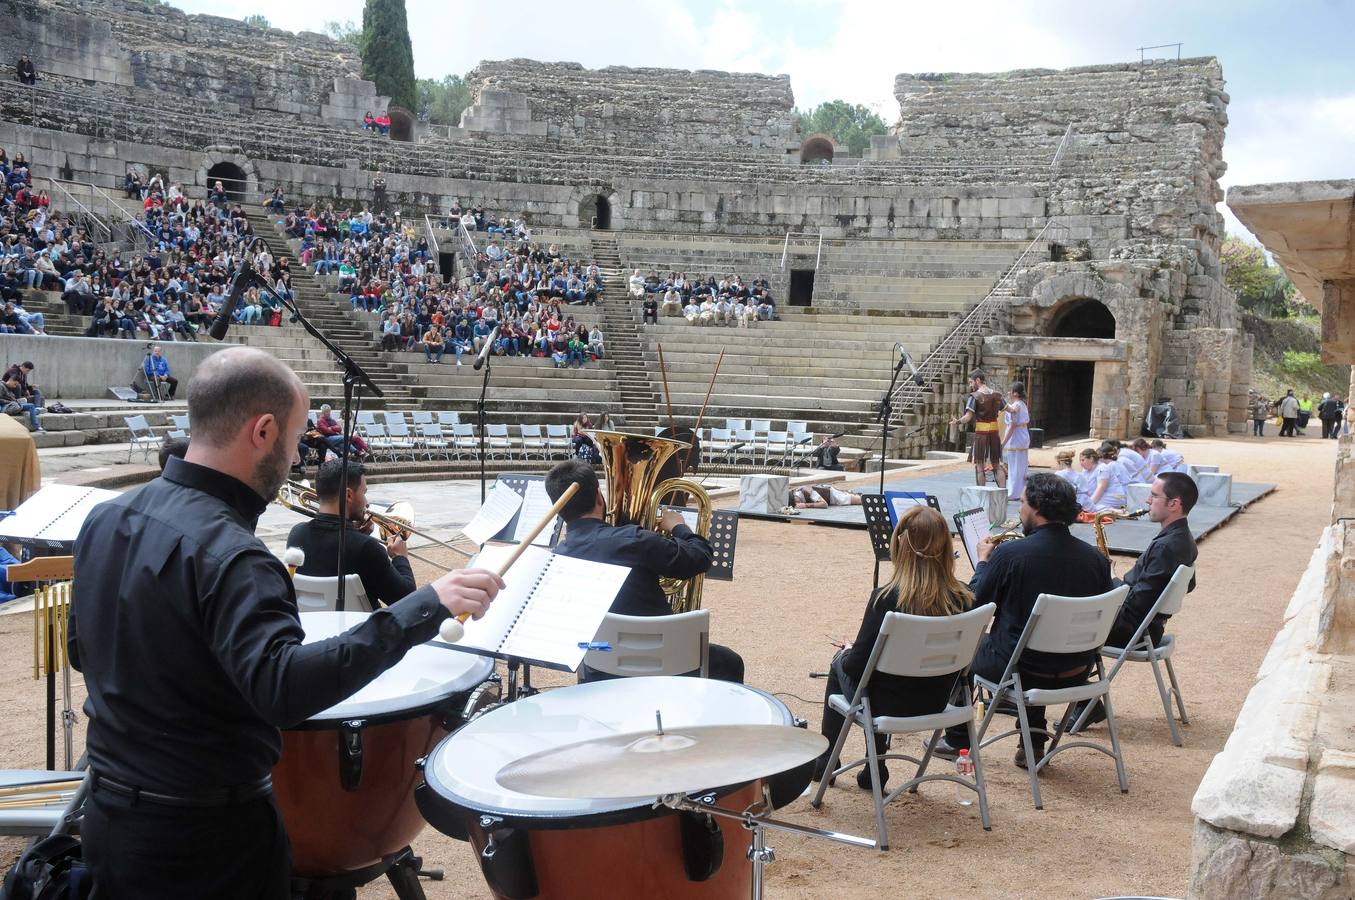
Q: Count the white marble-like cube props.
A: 5